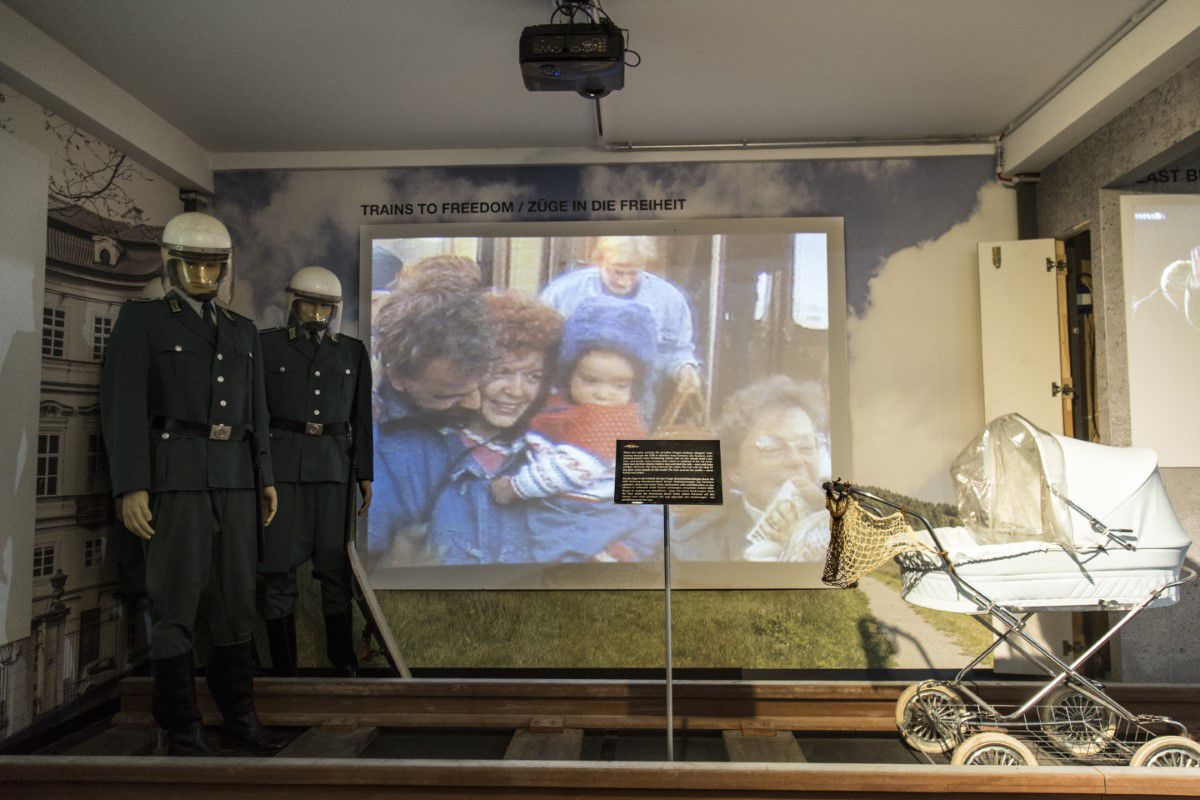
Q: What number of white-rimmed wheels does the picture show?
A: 4